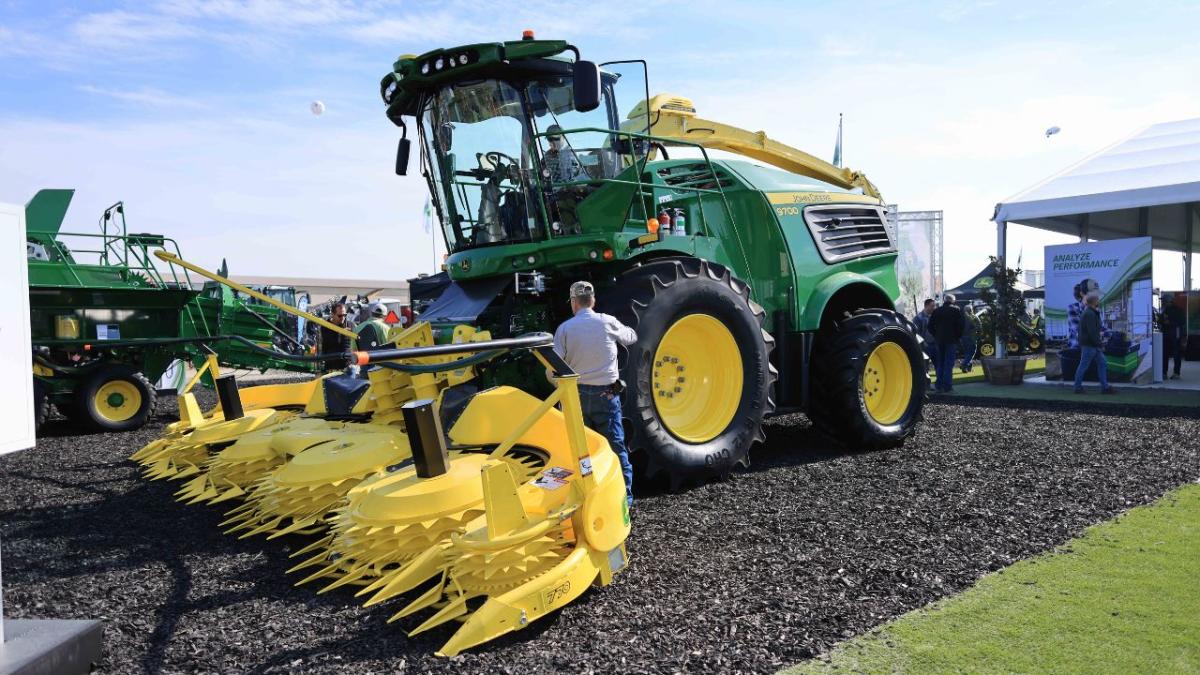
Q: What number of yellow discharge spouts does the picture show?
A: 1